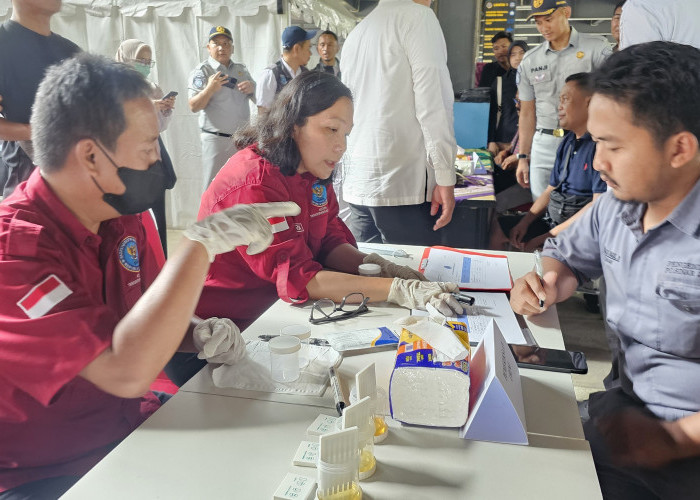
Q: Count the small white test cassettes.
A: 3